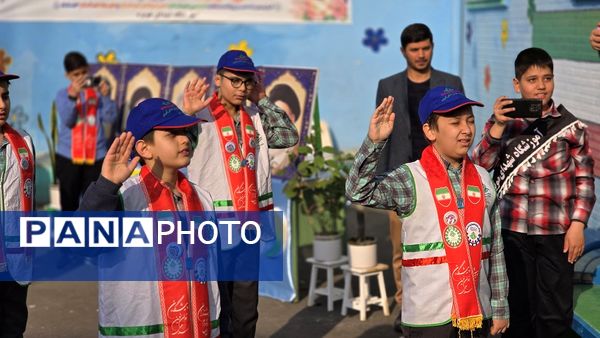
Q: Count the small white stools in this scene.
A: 2